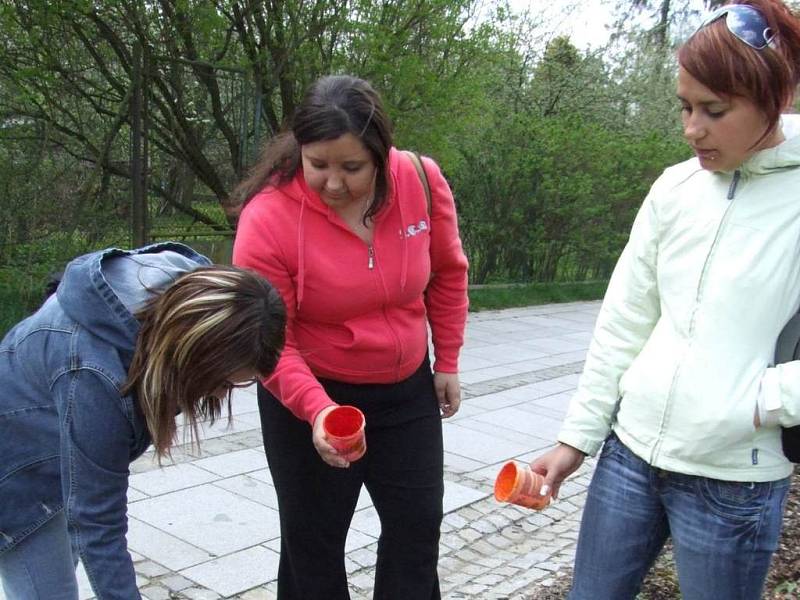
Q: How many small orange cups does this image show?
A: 2